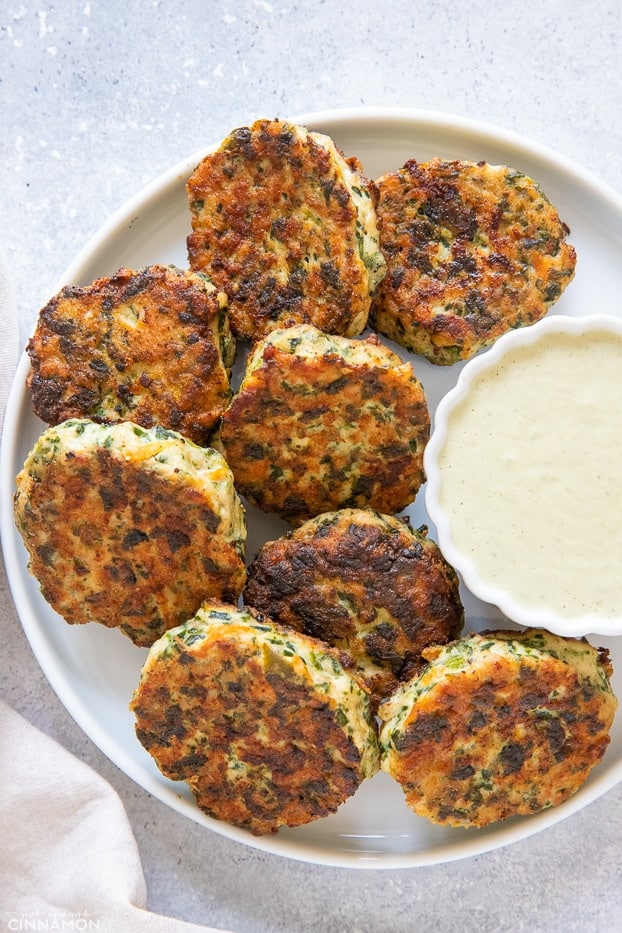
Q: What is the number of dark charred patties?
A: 1